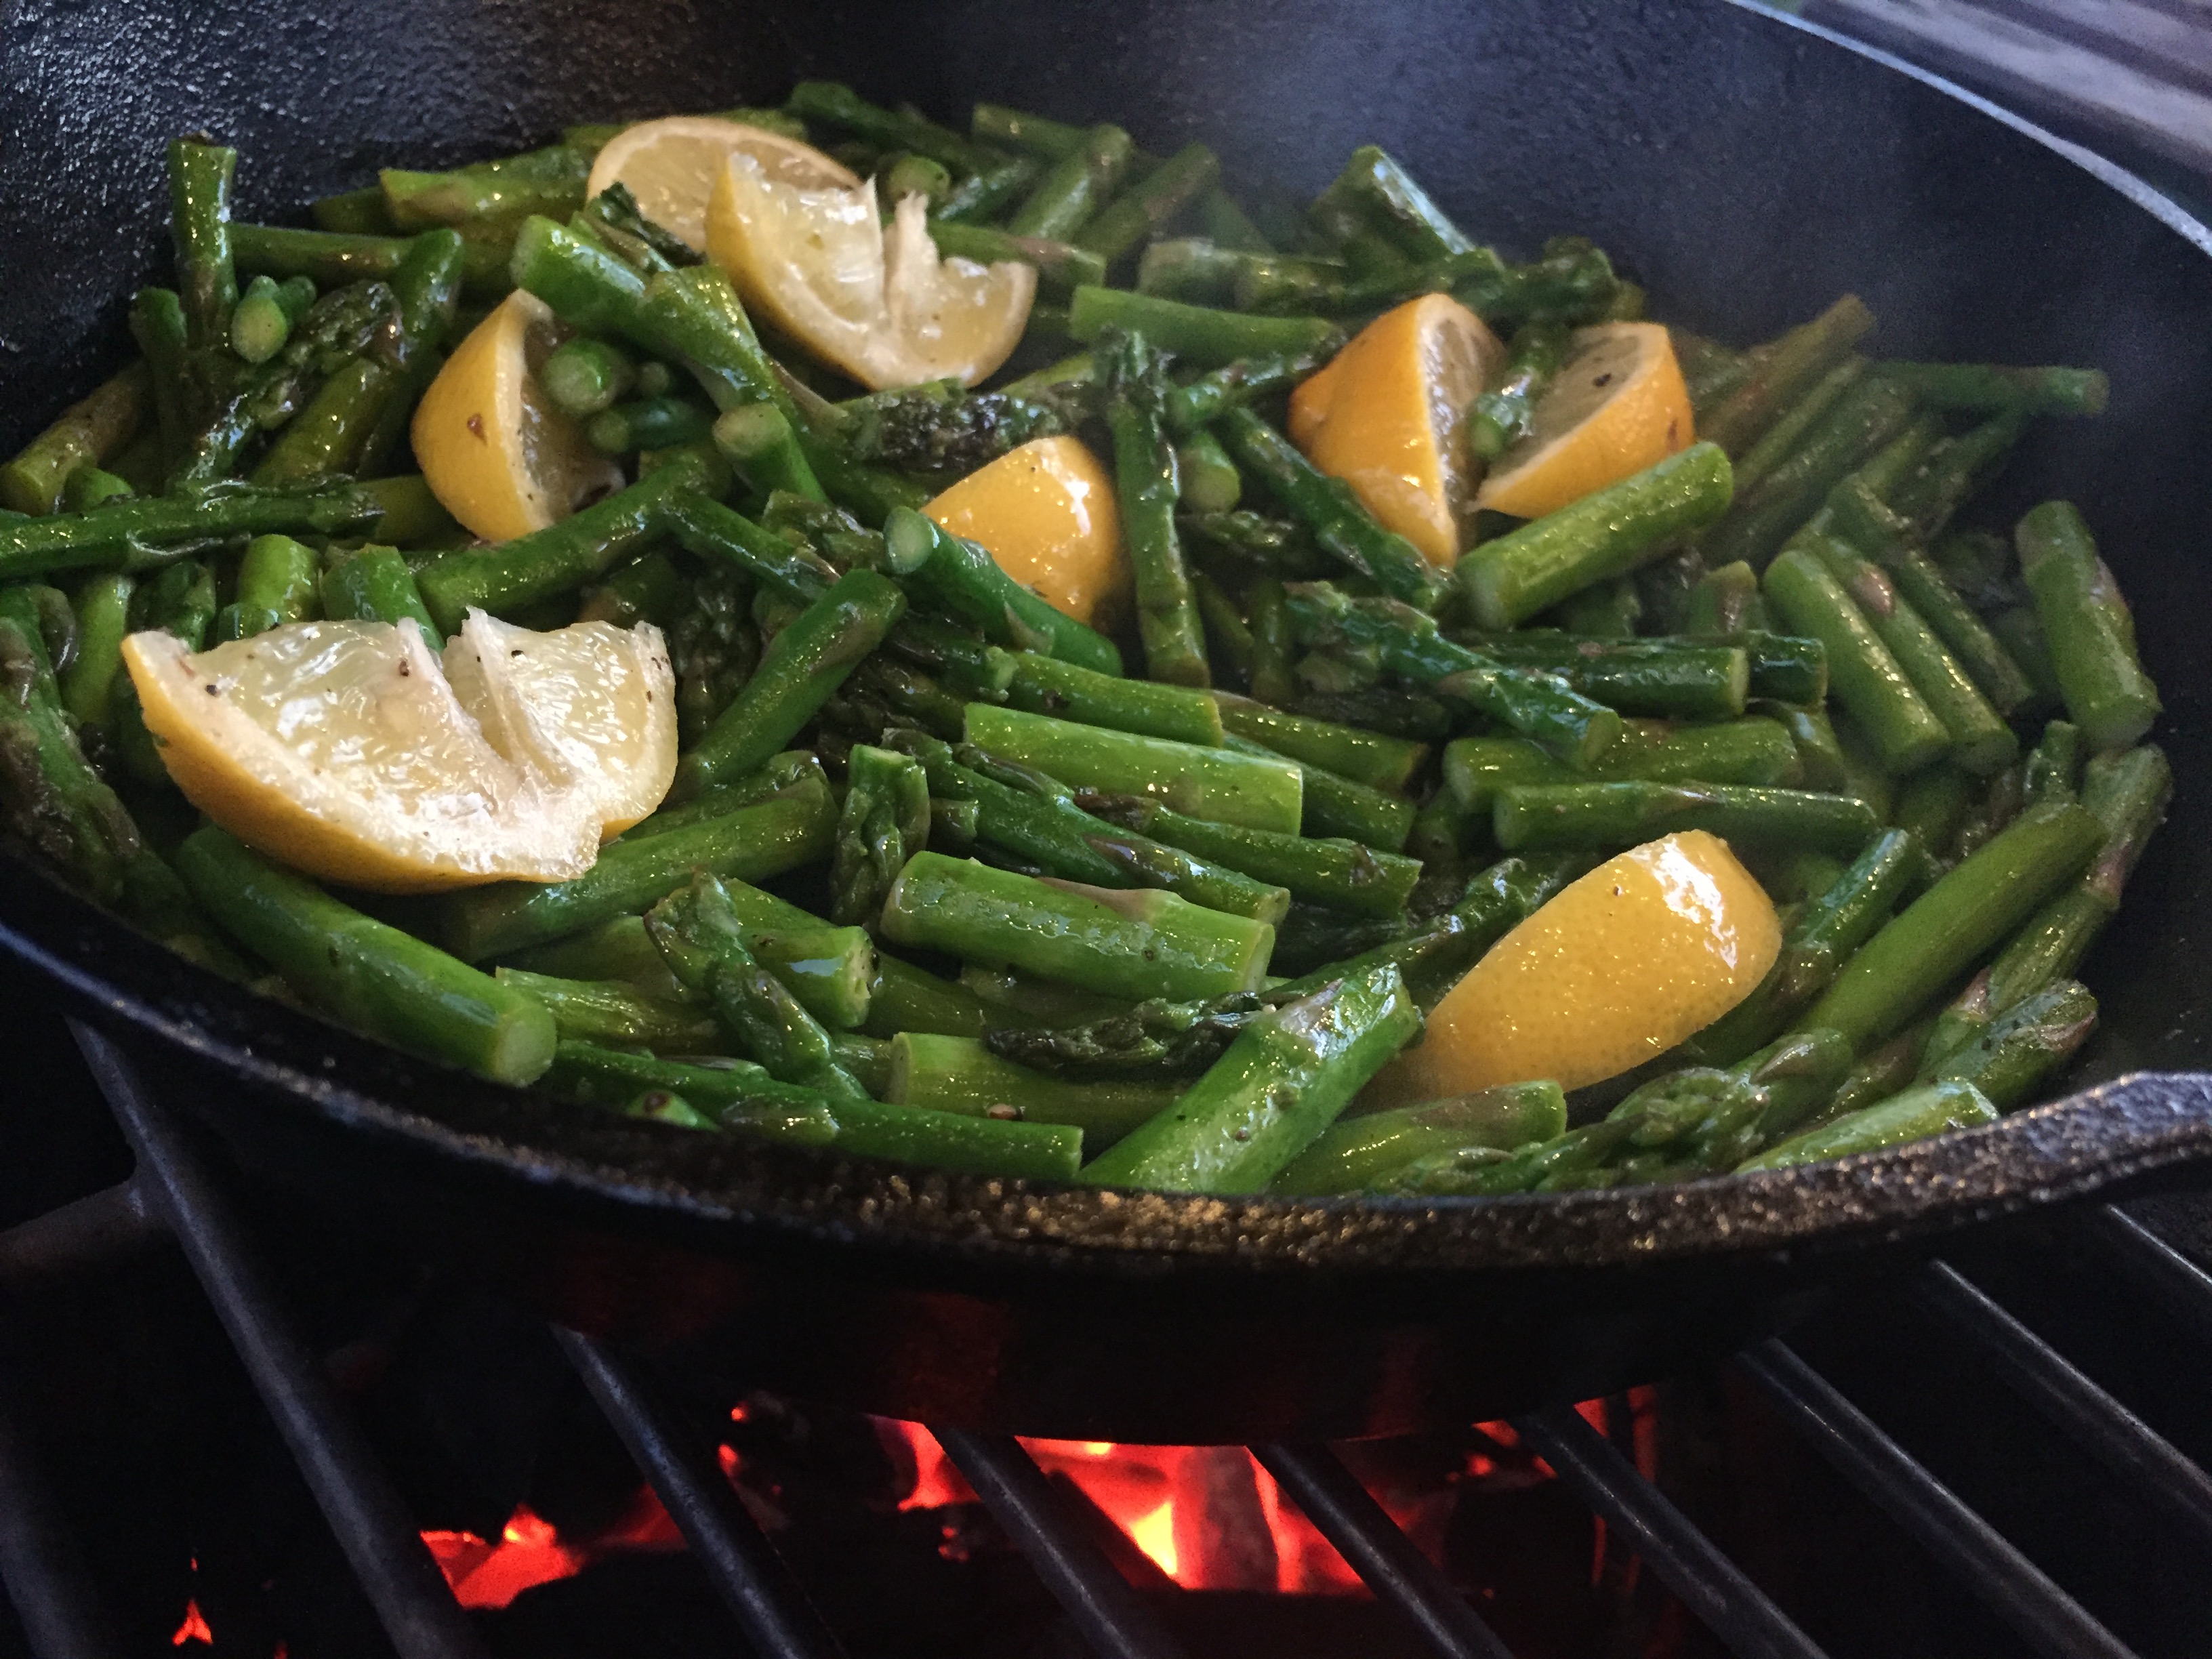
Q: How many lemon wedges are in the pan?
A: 8